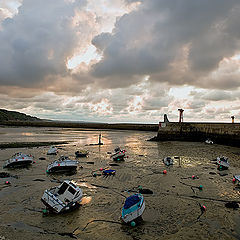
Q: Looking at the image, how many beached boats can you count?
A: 12